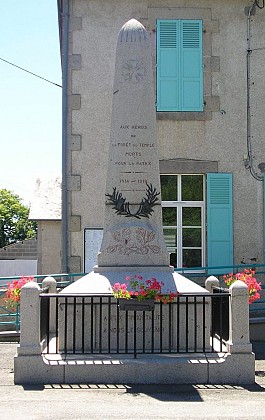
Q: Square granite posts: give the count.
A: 4